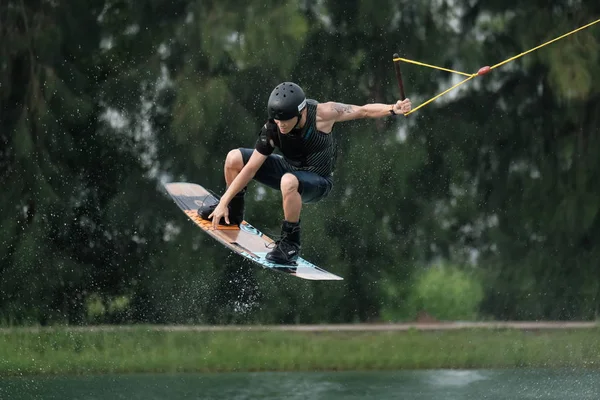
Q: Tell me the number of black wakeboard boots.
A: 2